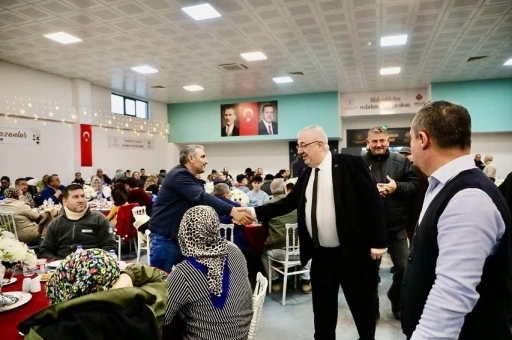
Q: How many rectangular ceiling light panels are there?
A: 9